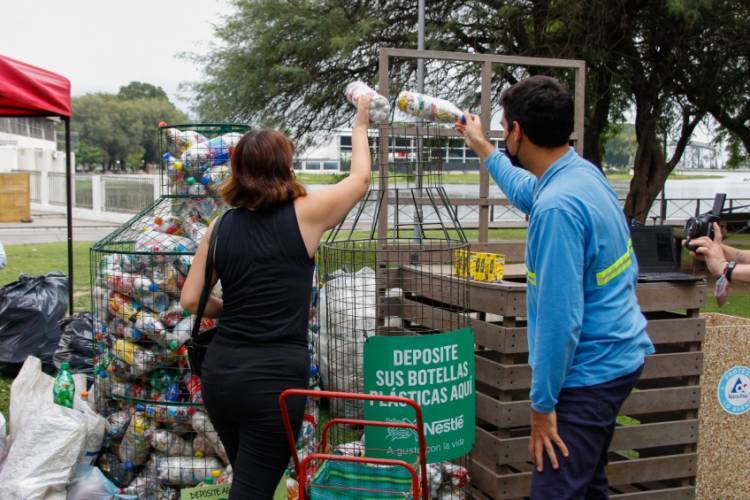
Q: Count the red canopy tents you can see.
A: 1